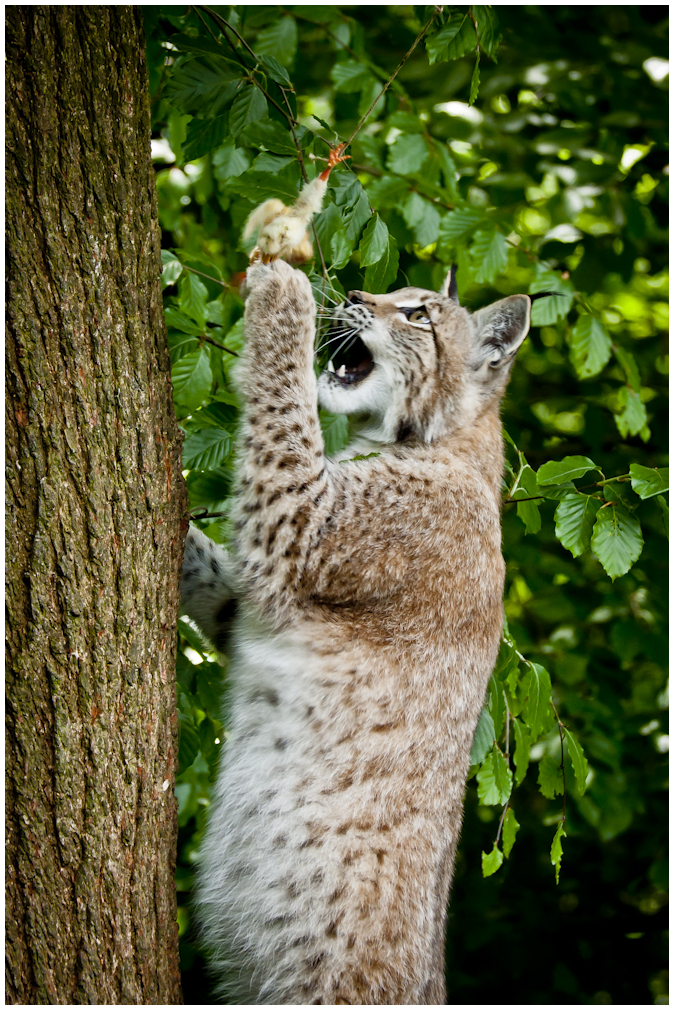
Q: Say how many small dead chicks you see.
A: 1